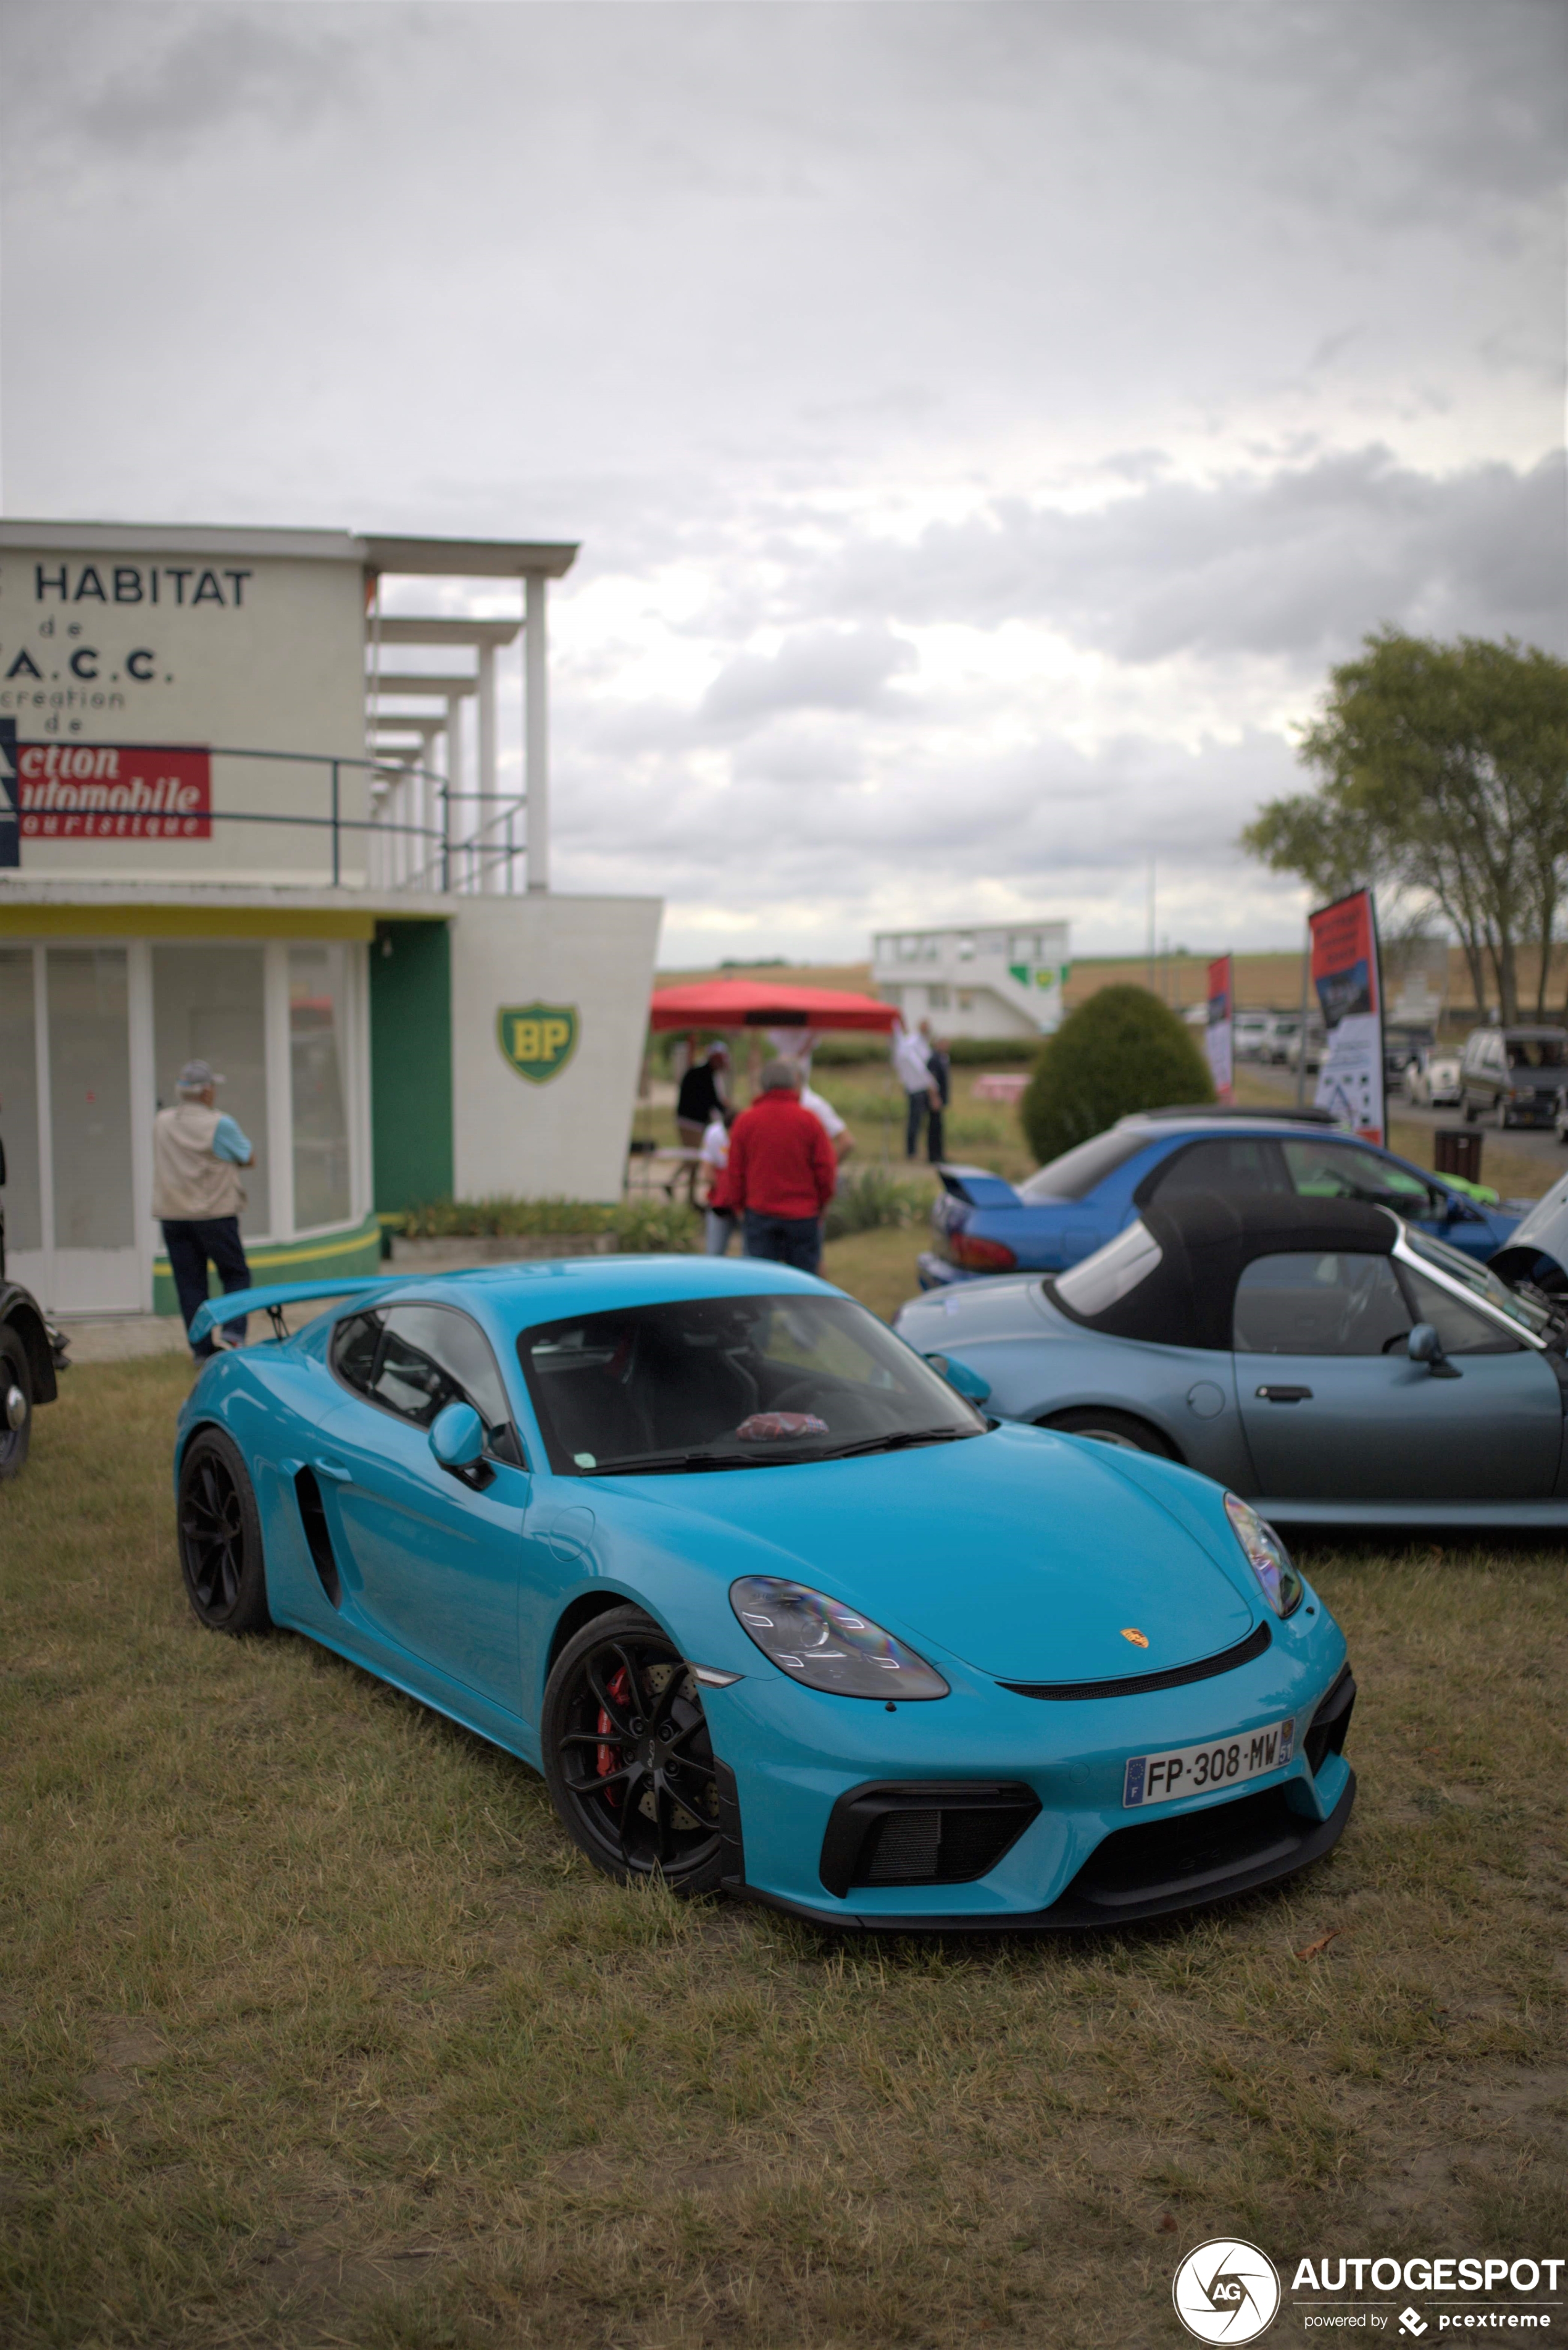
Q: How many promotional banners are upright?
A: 2